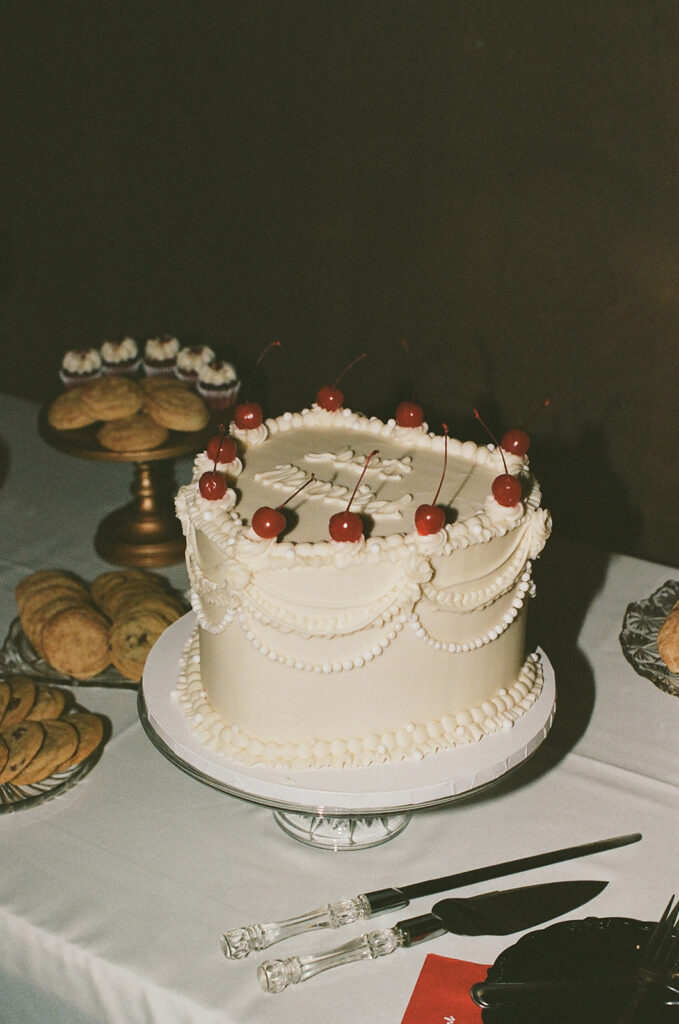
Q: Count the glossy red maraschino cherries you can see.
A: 10